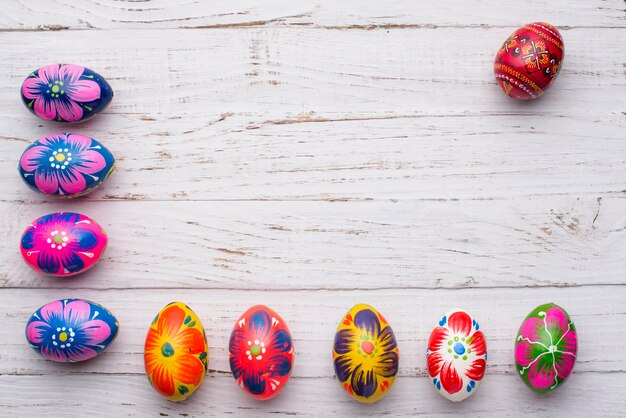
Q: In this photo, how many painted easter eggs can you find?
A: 10